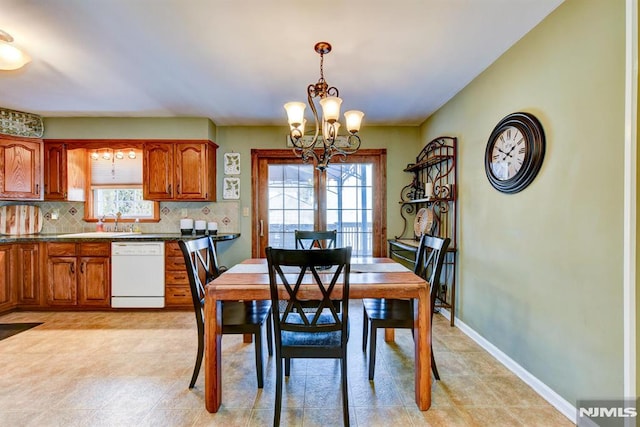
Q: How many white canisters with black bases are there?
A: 3